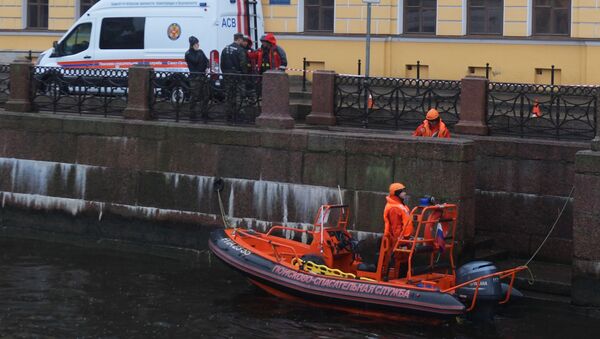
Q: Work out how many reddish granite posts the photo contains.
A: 5